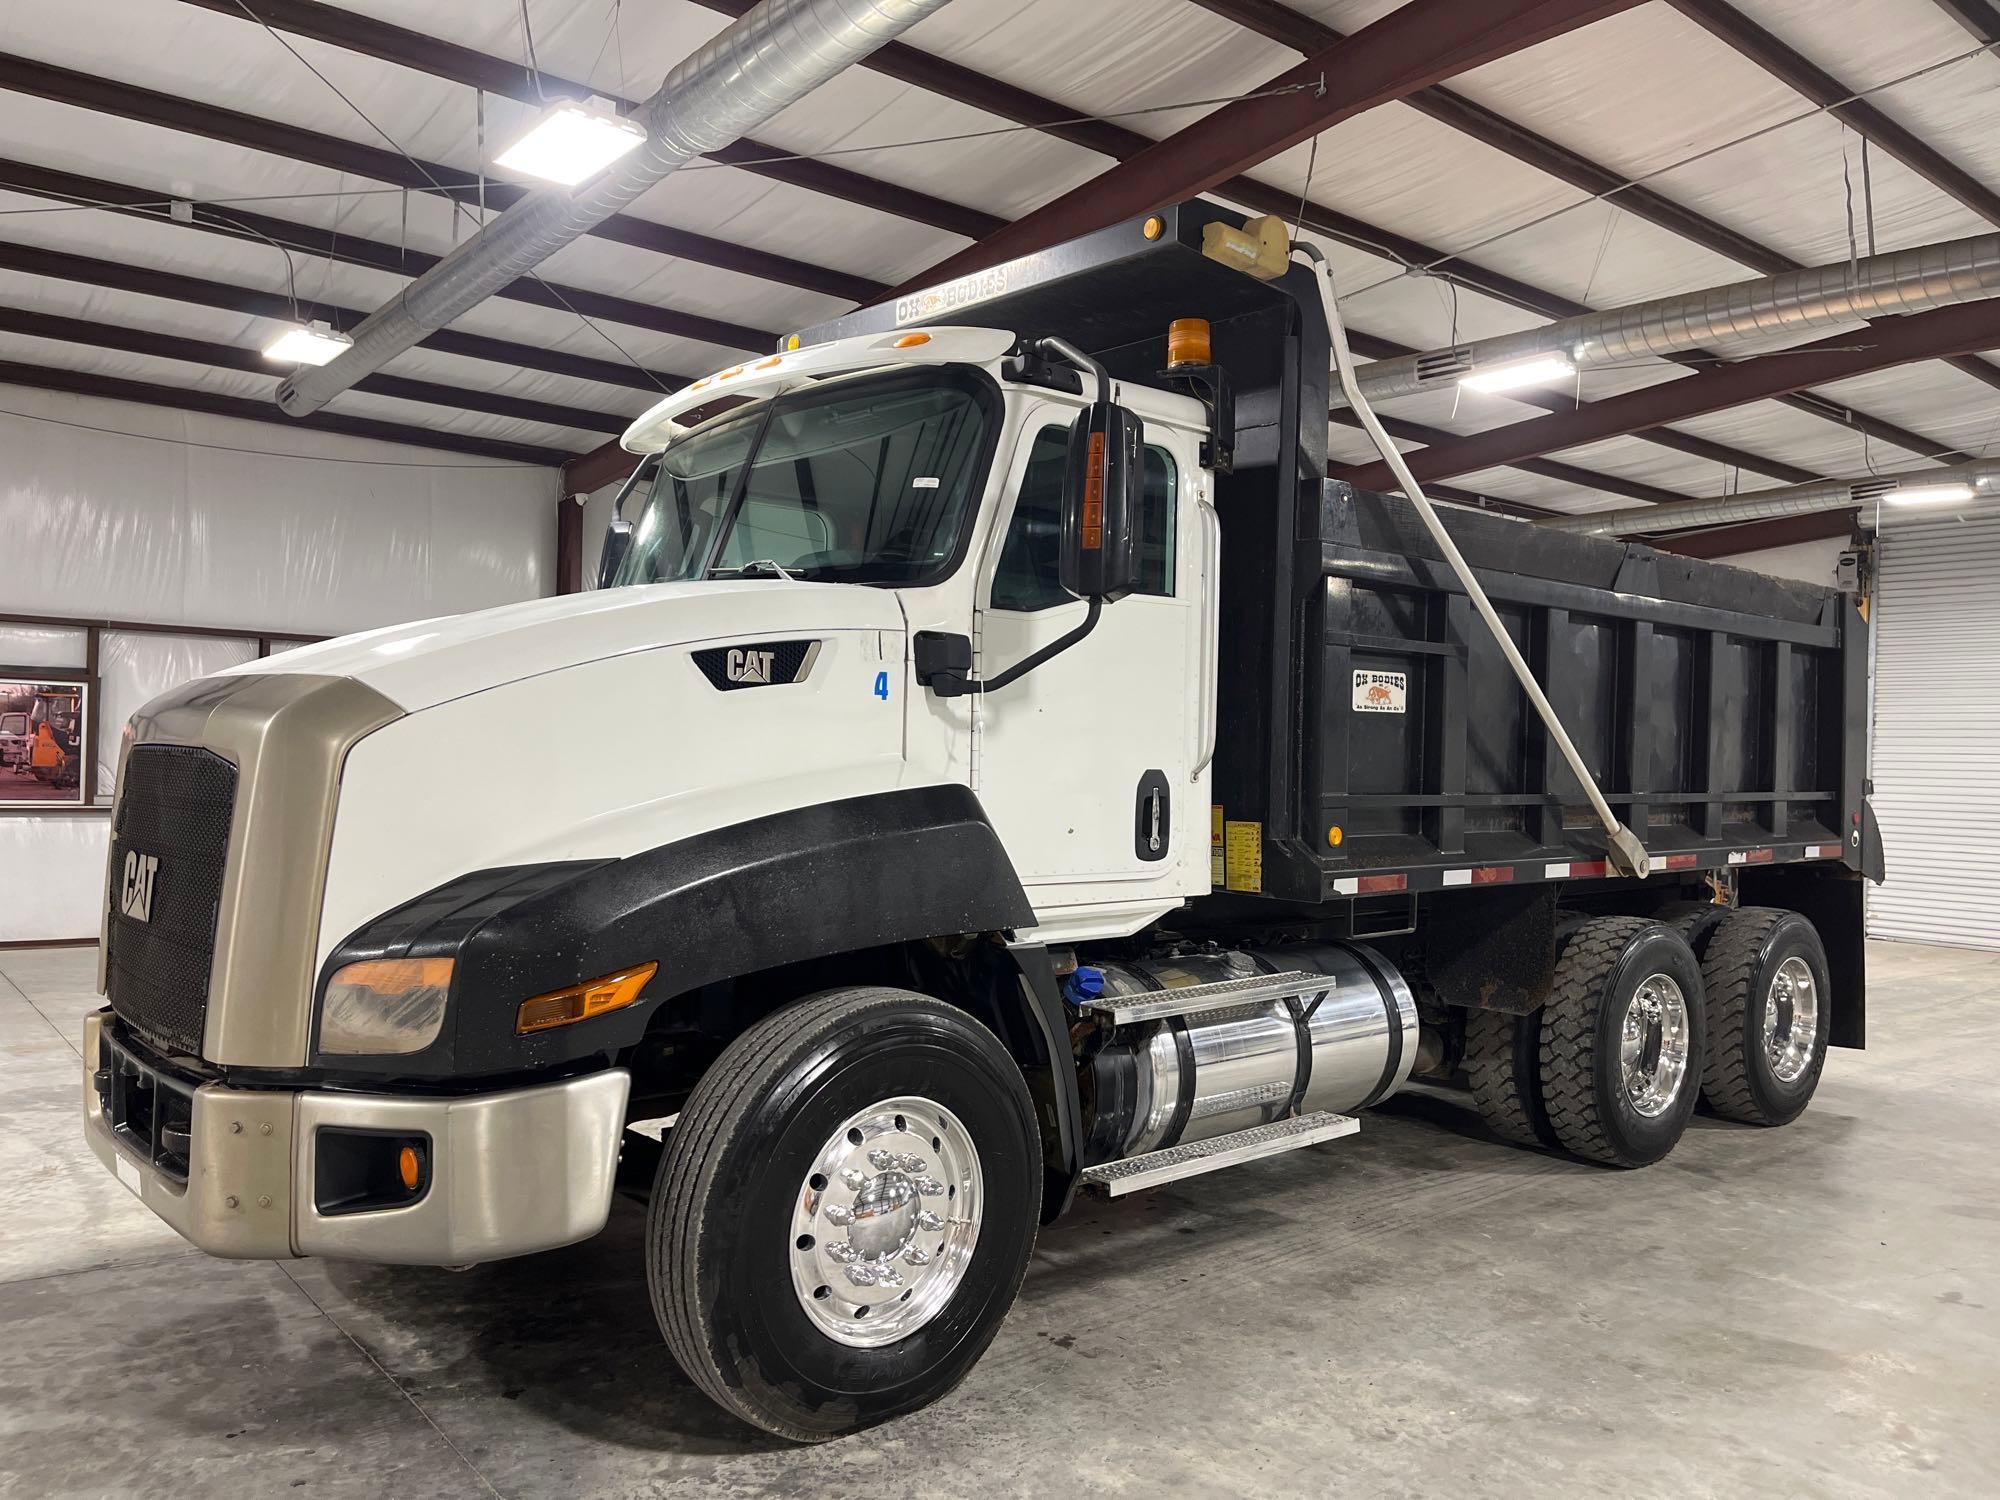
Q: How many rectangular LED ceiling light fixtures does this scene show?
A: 4